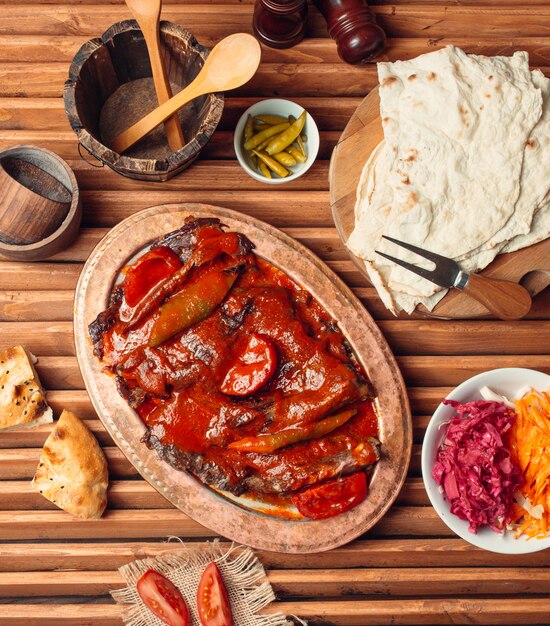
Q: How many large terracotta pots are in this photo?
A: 0